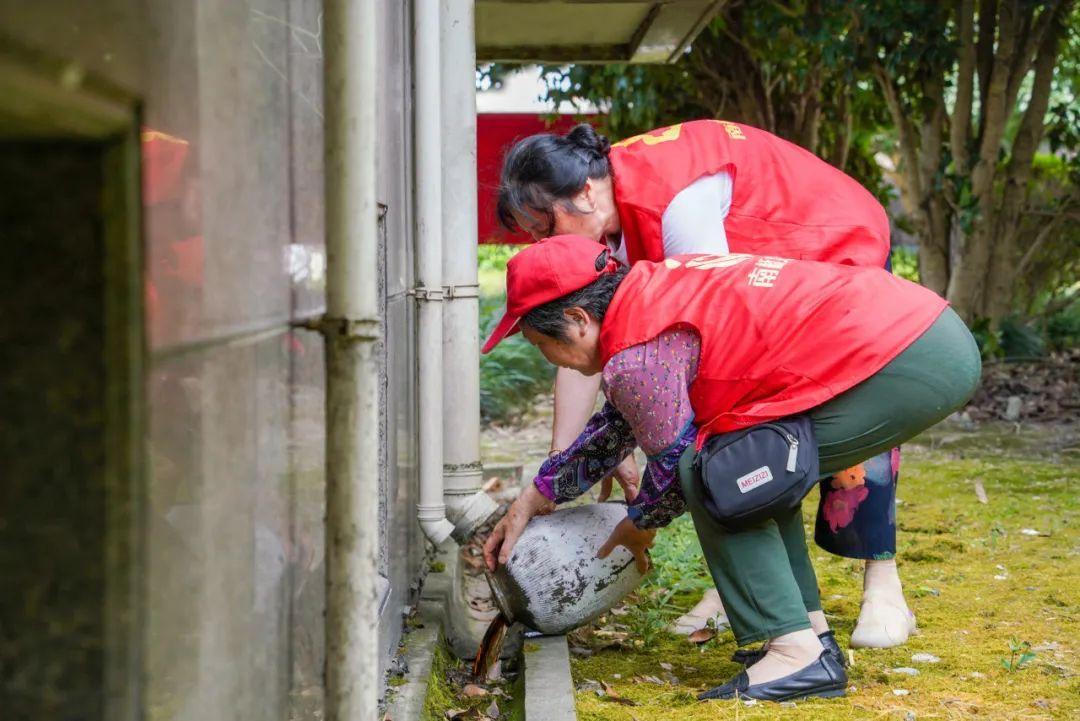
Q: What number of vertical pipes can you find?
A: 3